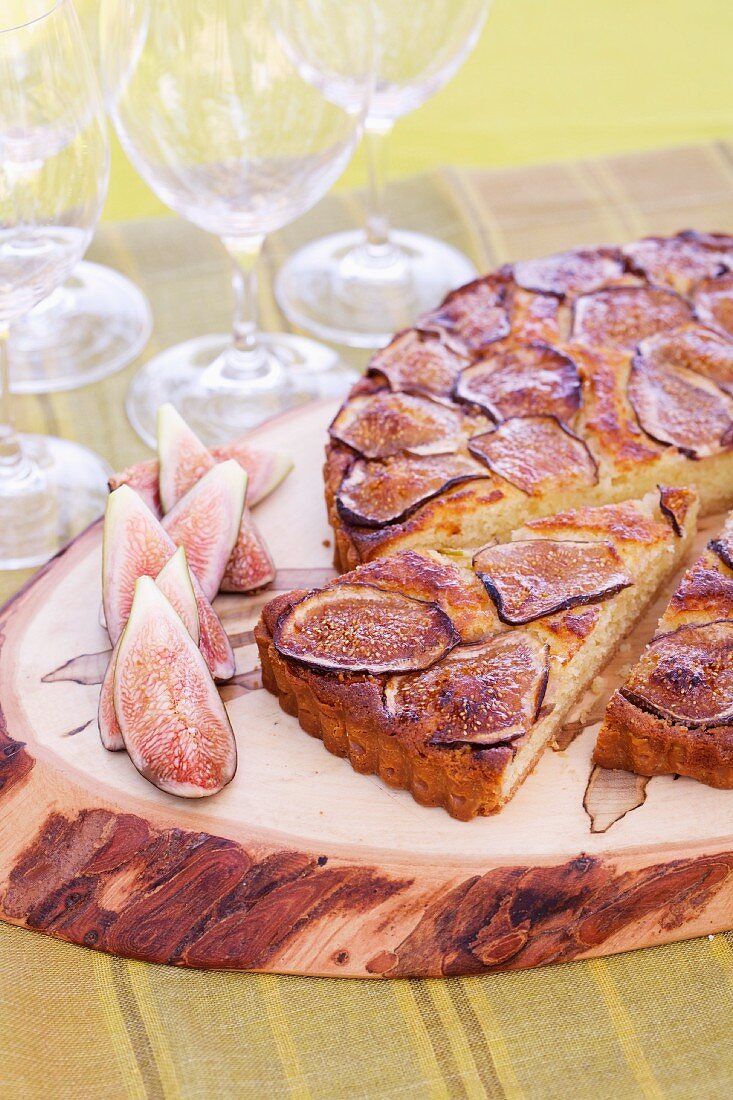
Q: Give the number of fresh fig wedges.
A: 6